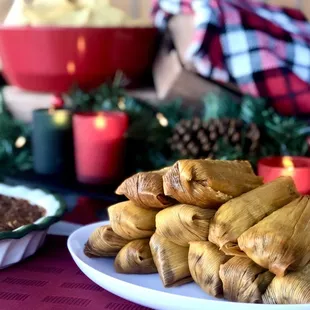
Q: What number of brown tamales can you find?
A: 12